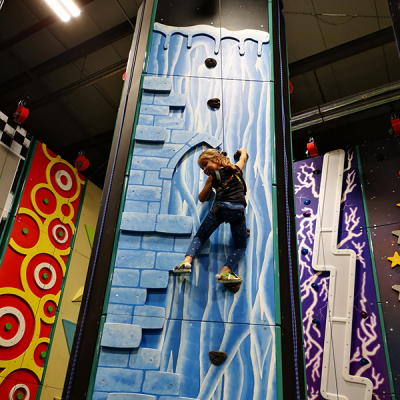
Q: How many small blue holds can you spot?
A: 5